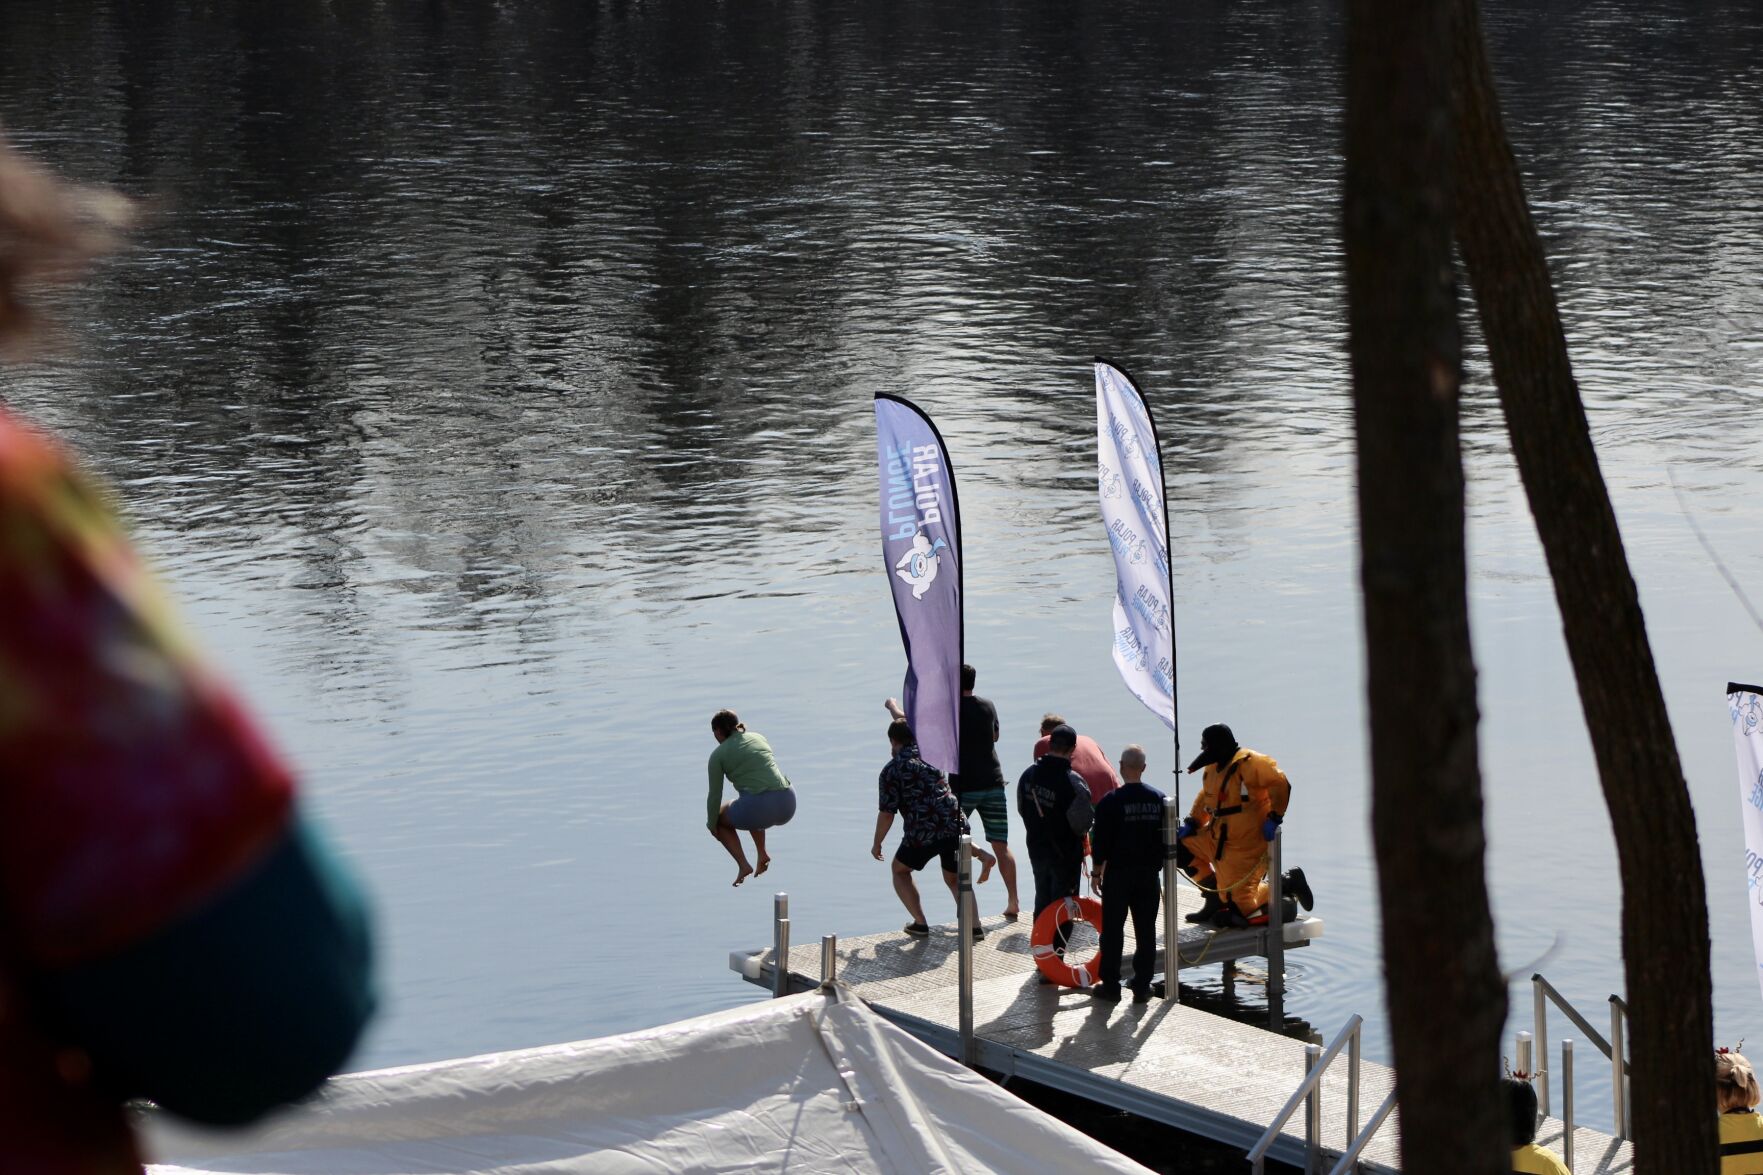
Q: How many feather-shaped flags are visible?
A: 3